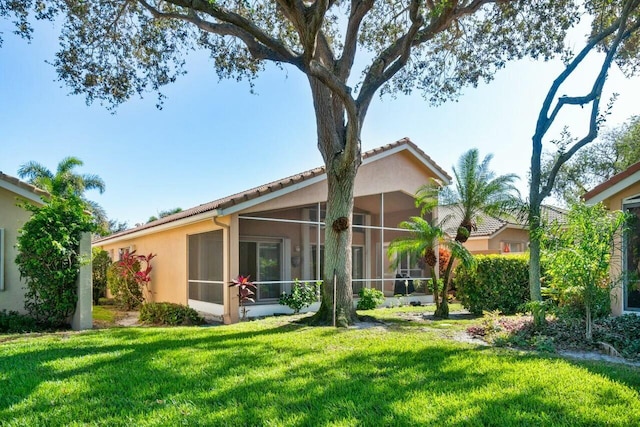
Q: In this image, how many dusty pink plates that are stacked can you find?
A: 0